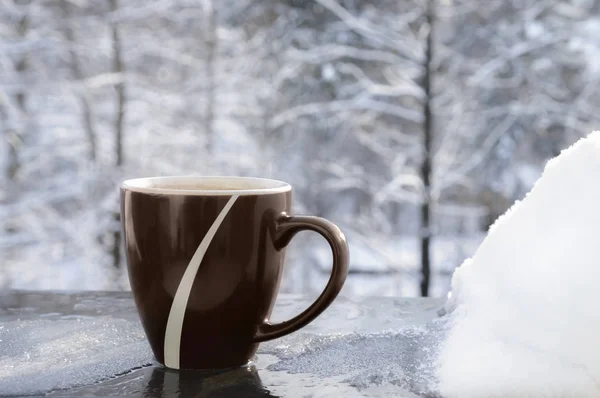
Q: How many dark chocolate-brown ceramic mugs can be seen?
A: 1